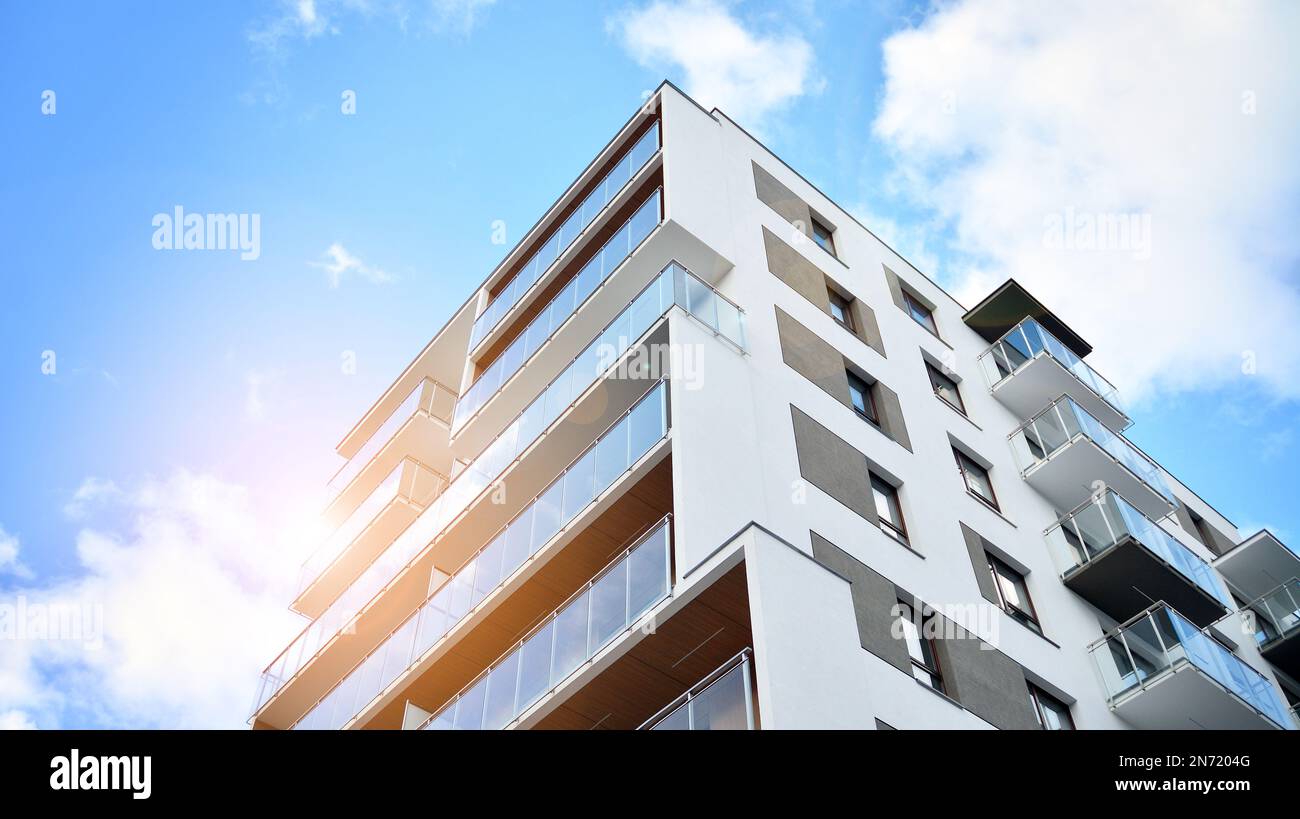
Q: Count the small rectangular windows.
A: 10